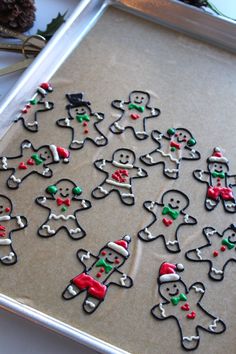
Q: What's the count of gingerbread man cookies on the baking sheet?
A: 13